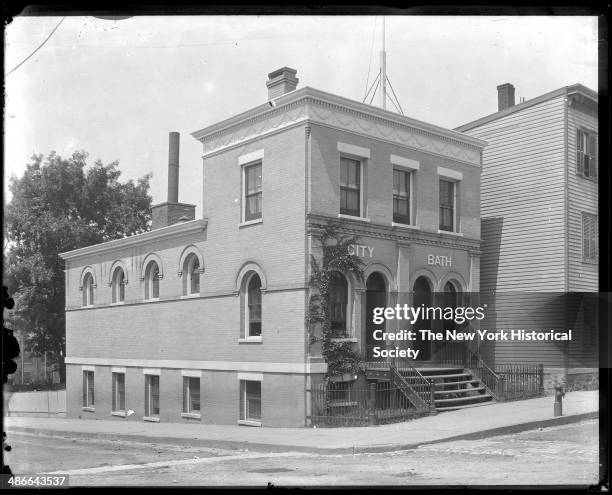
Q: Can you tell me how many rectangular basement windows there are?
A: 5